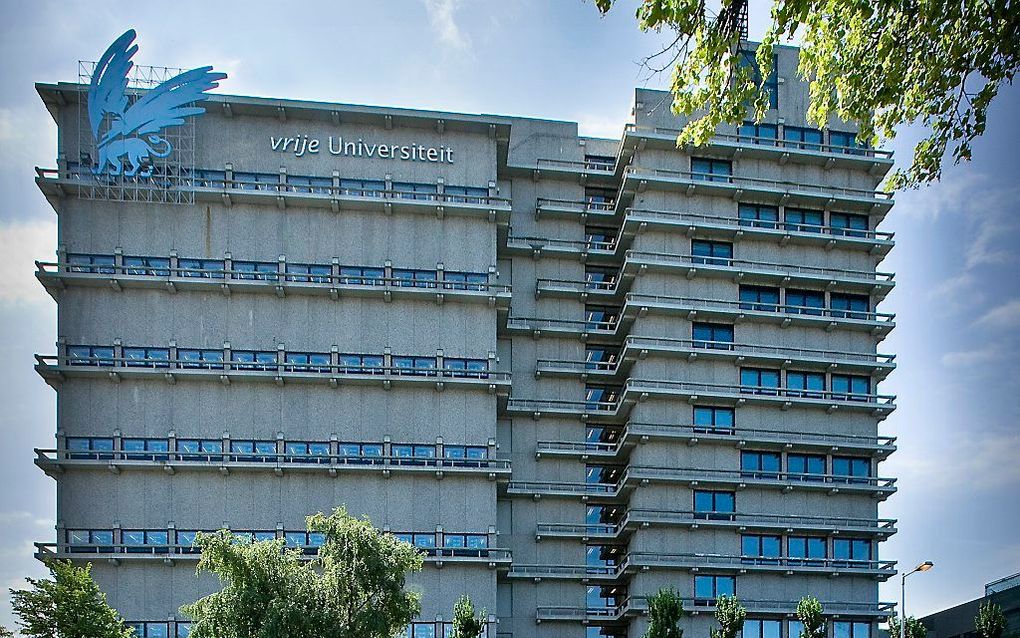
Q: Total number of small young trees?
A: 6